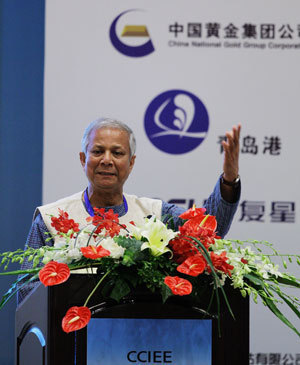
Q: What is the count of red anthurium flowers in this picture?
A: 7